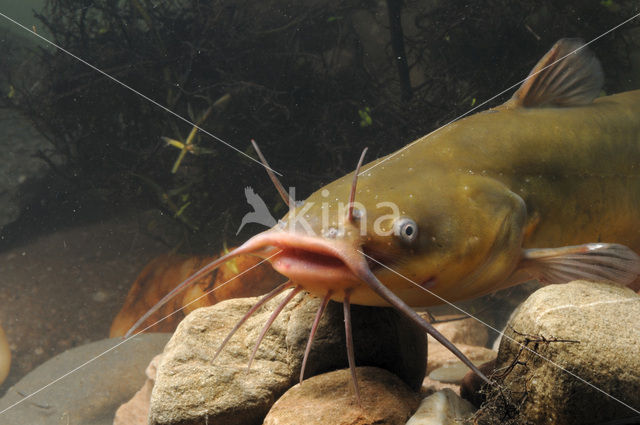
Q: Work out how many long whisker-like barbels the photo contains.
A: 8